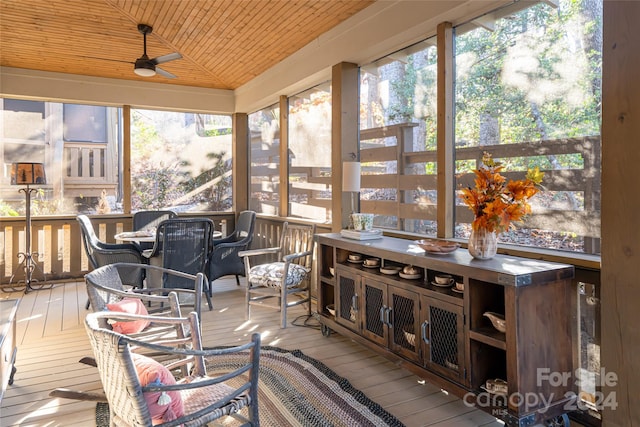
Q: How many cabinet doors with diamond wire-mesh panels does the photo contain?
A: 4